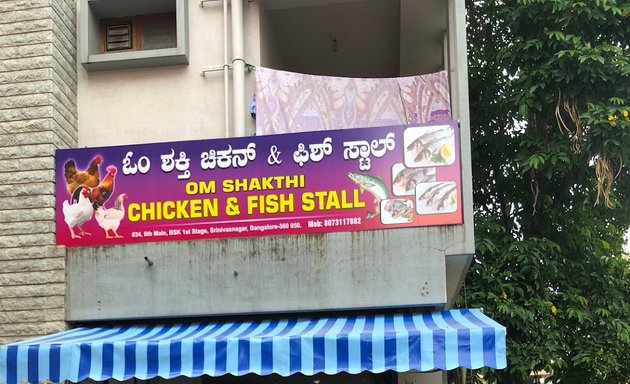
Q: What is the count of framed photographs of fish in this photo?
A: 4